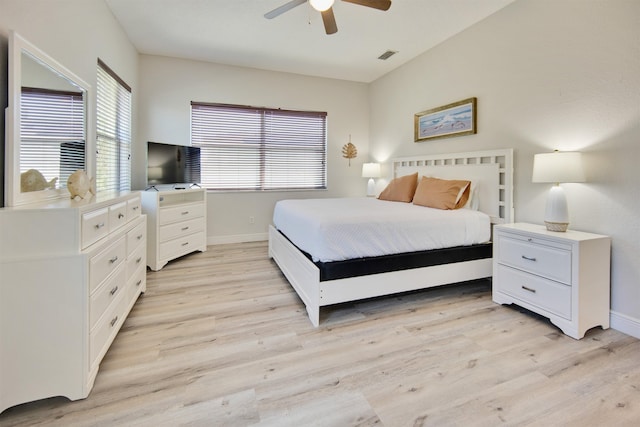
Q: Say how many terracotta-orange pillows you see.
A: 2